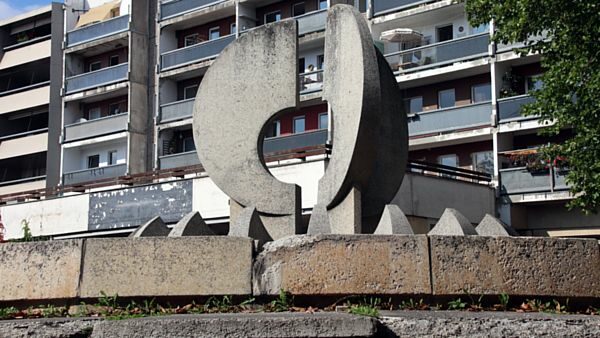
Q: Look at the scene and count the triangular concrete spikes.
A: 7